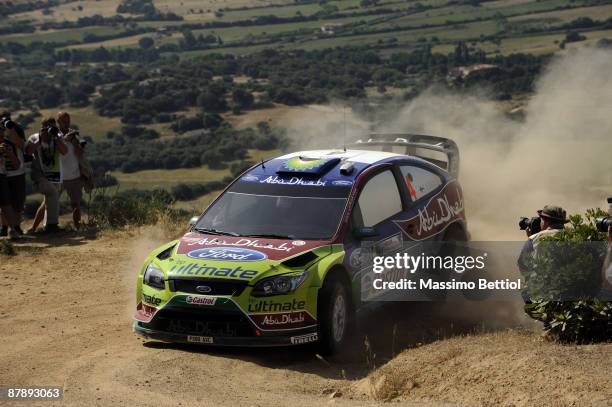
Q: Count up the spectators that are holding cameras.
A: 5